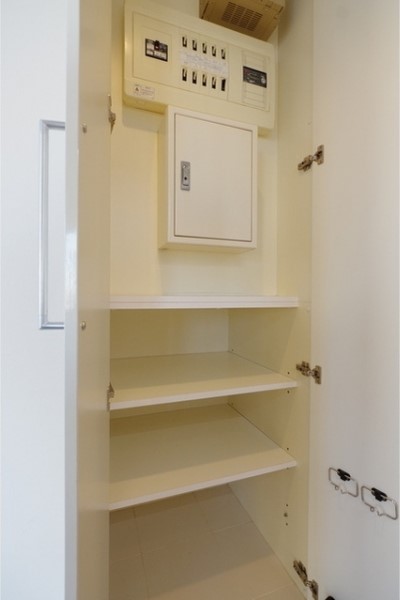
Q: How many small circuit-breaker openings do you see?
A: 10